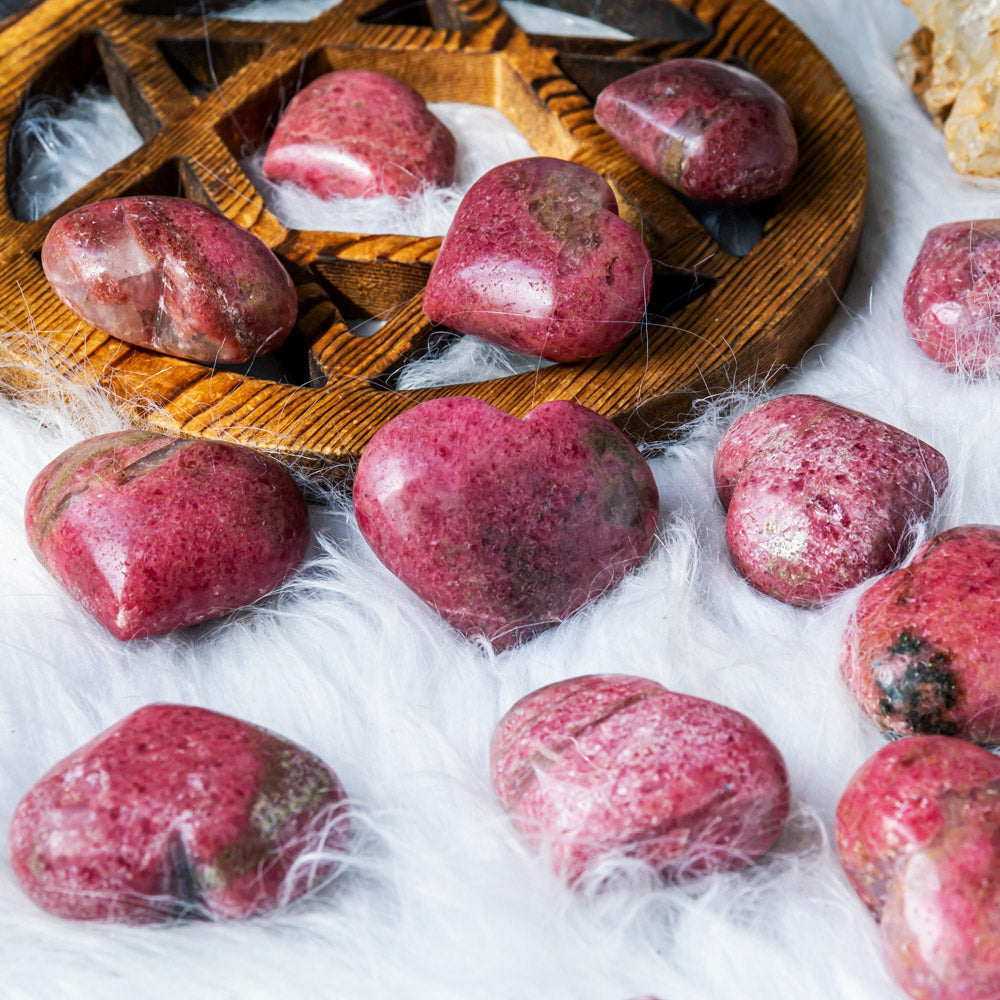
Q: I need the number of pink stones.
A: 12